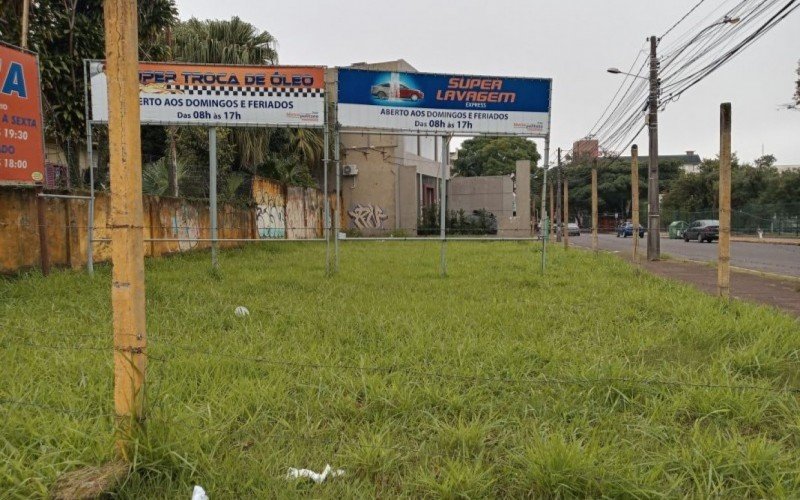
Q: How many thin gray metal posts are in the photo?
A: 6